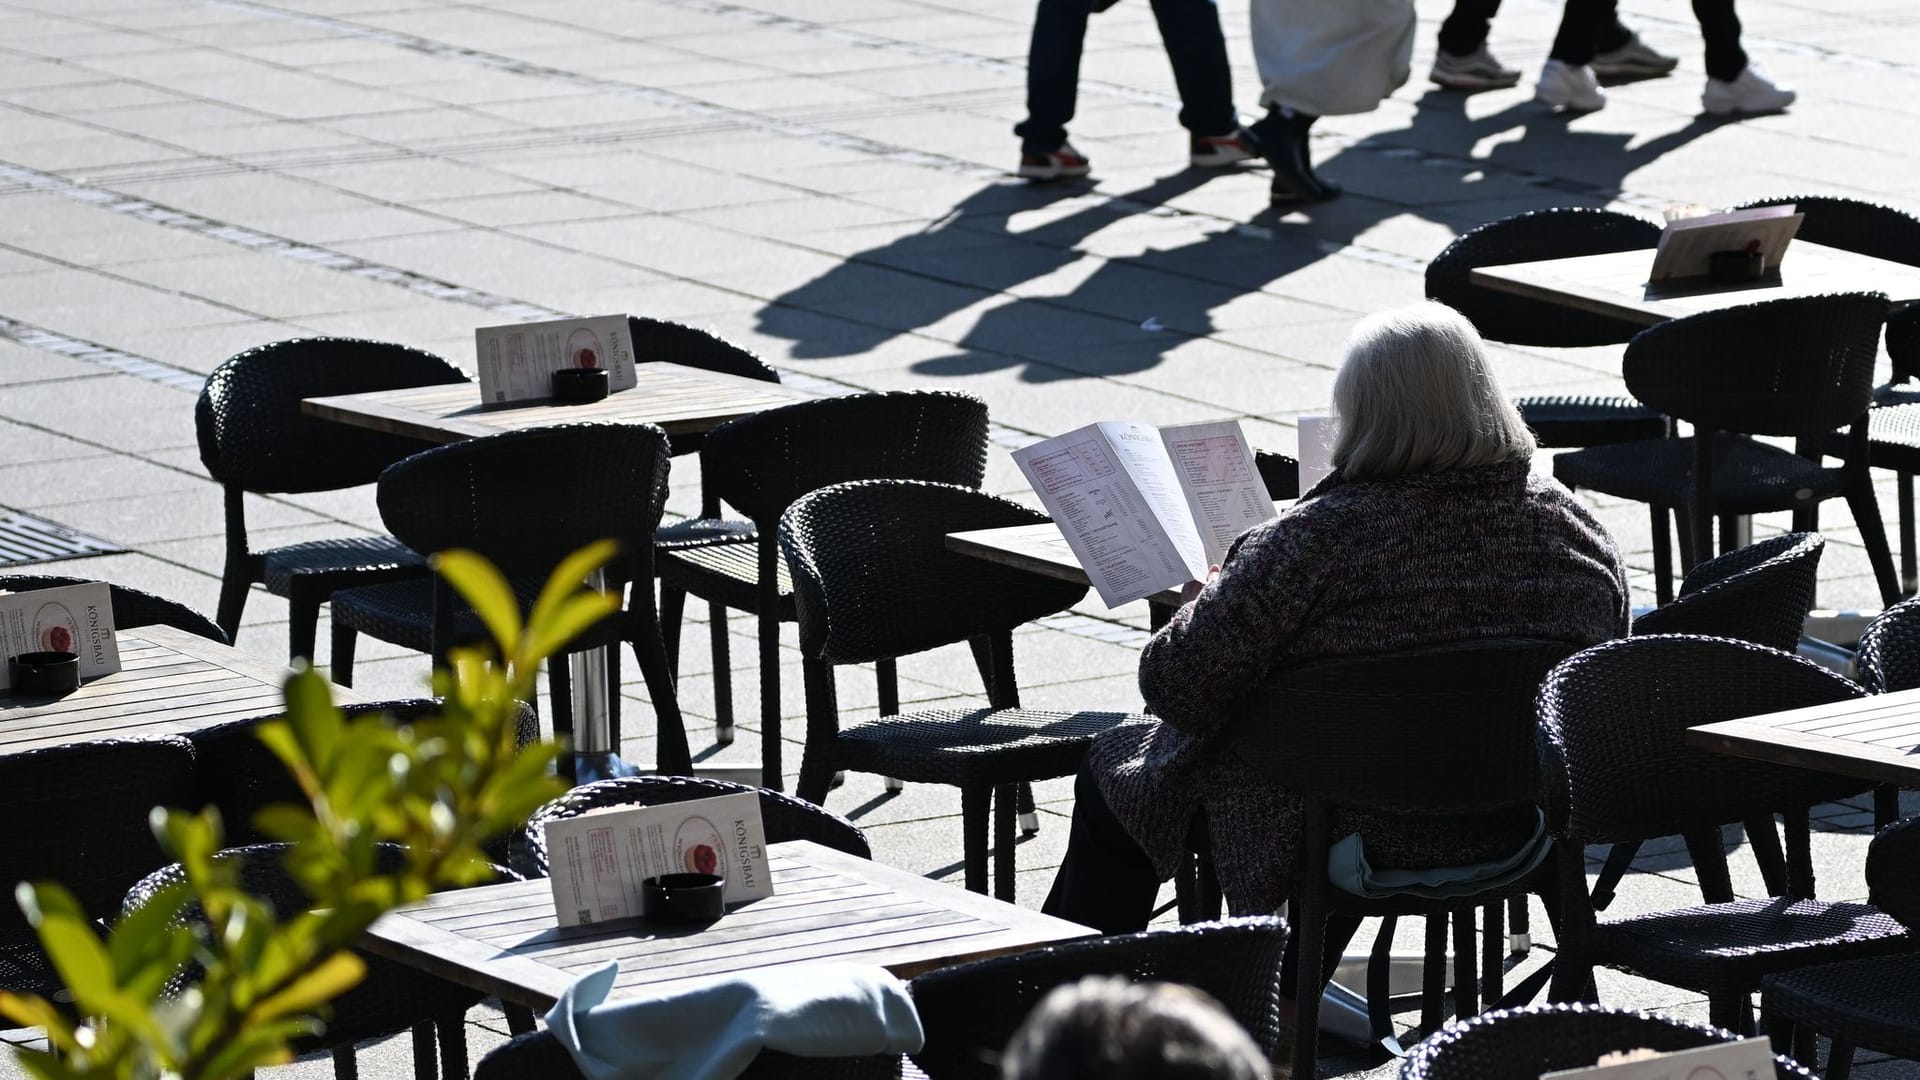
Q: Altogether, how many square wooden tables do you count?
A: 6